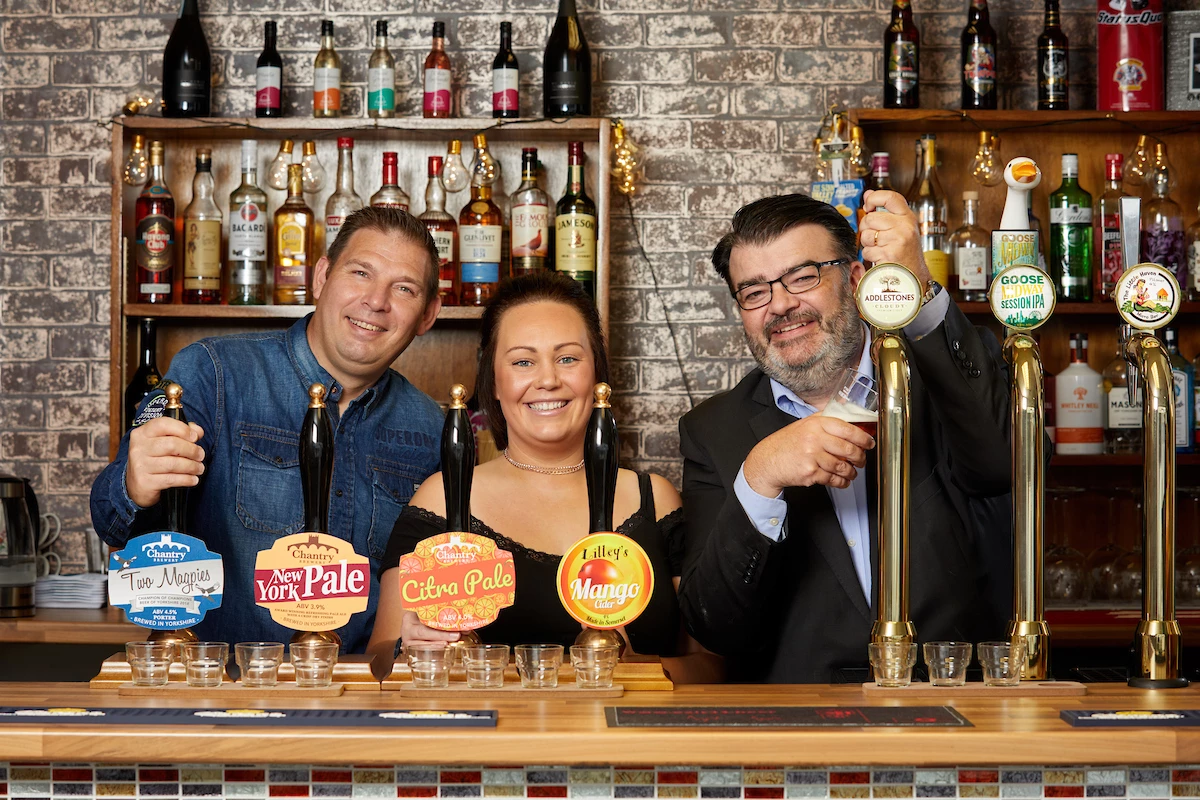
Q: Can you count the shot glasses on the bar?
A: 11